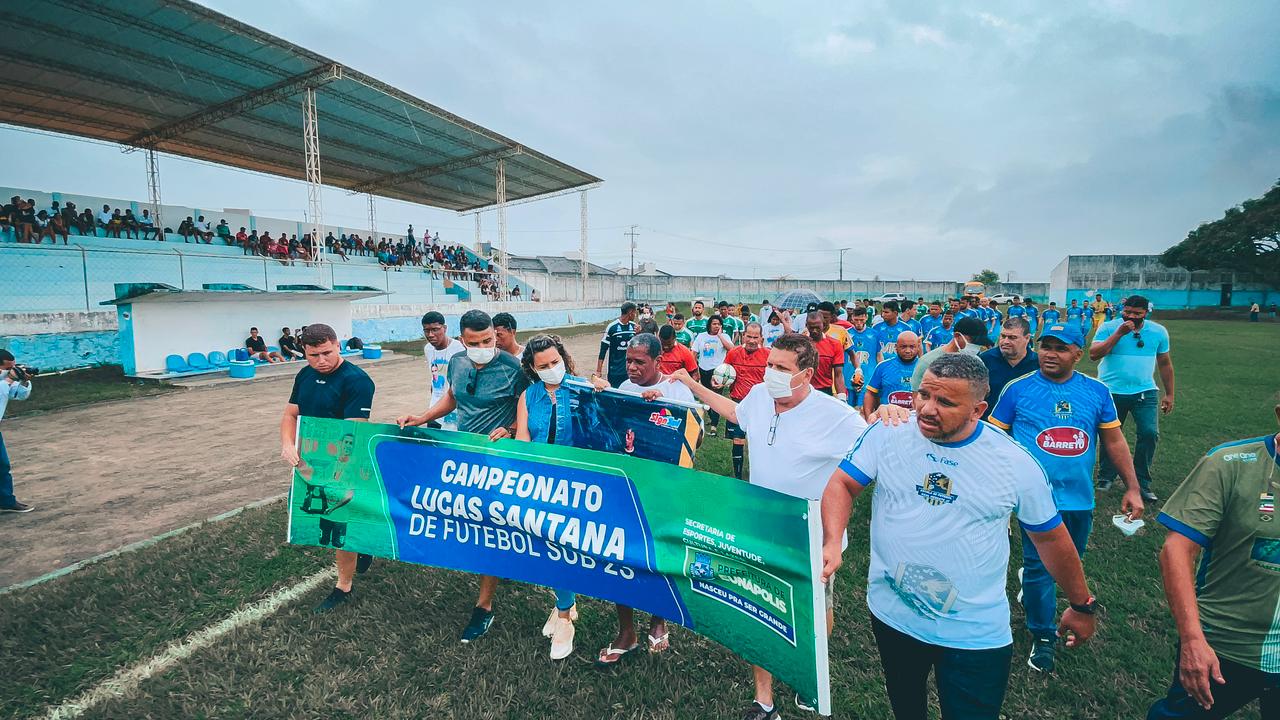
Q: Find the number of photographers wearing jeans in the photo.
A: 1